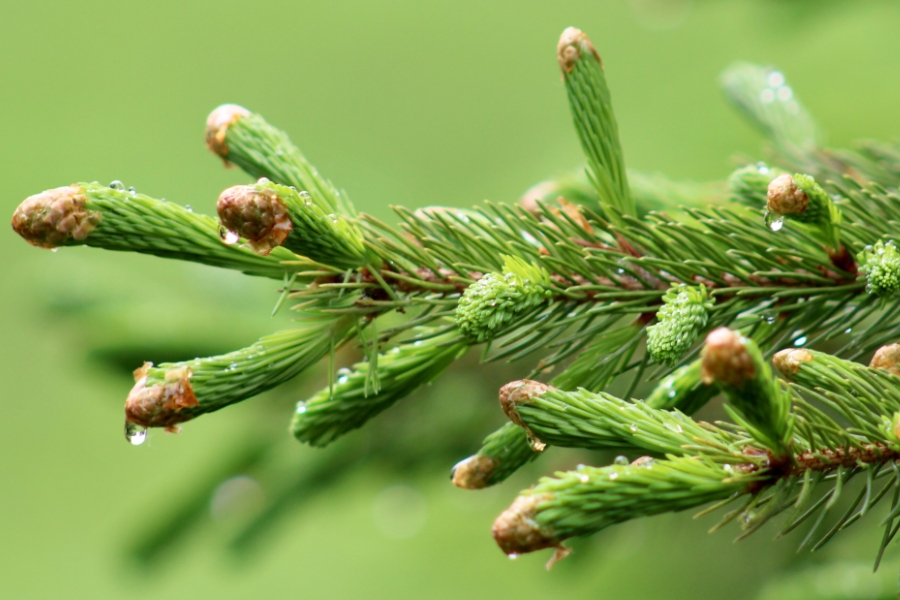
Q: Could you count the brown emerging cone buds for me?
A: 12